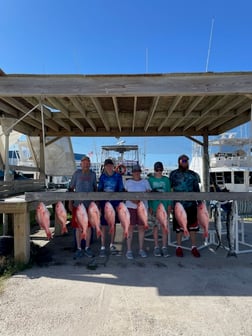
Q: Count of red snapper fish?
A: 10